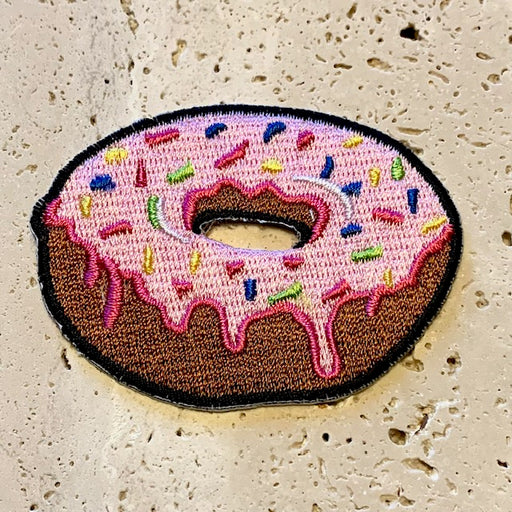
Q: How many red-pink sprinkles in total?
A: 10